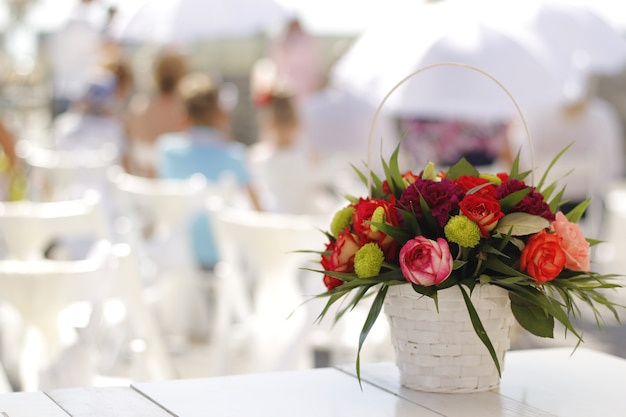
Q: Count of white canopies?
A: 3